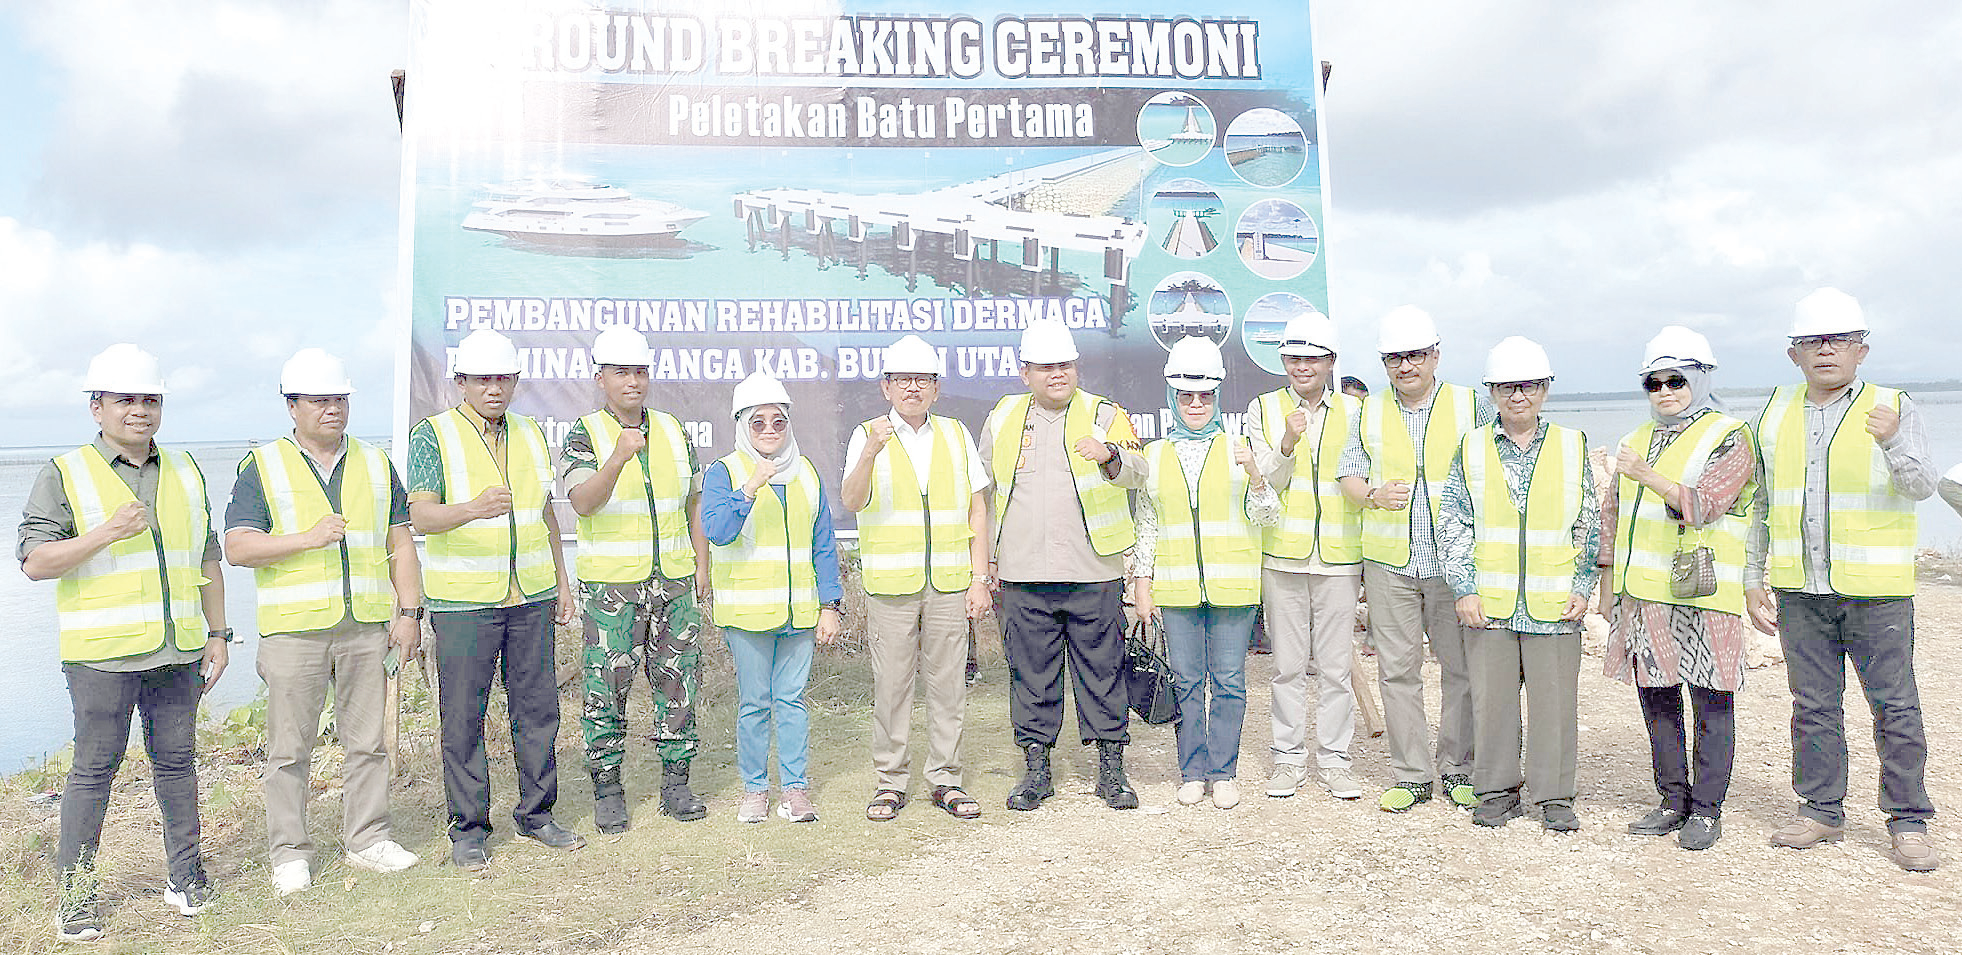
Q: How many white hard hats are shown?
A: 13